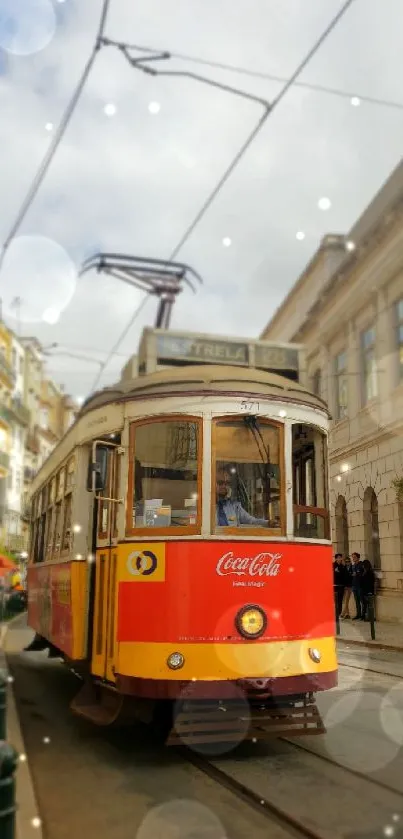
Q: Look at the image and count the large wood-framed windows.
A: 2